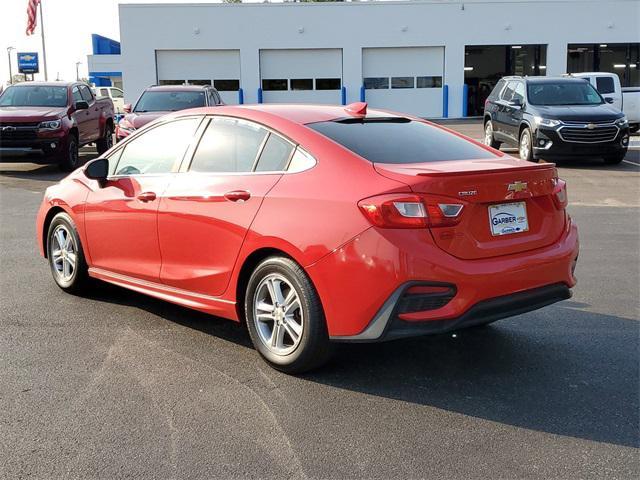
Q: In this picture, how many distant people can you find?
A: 0